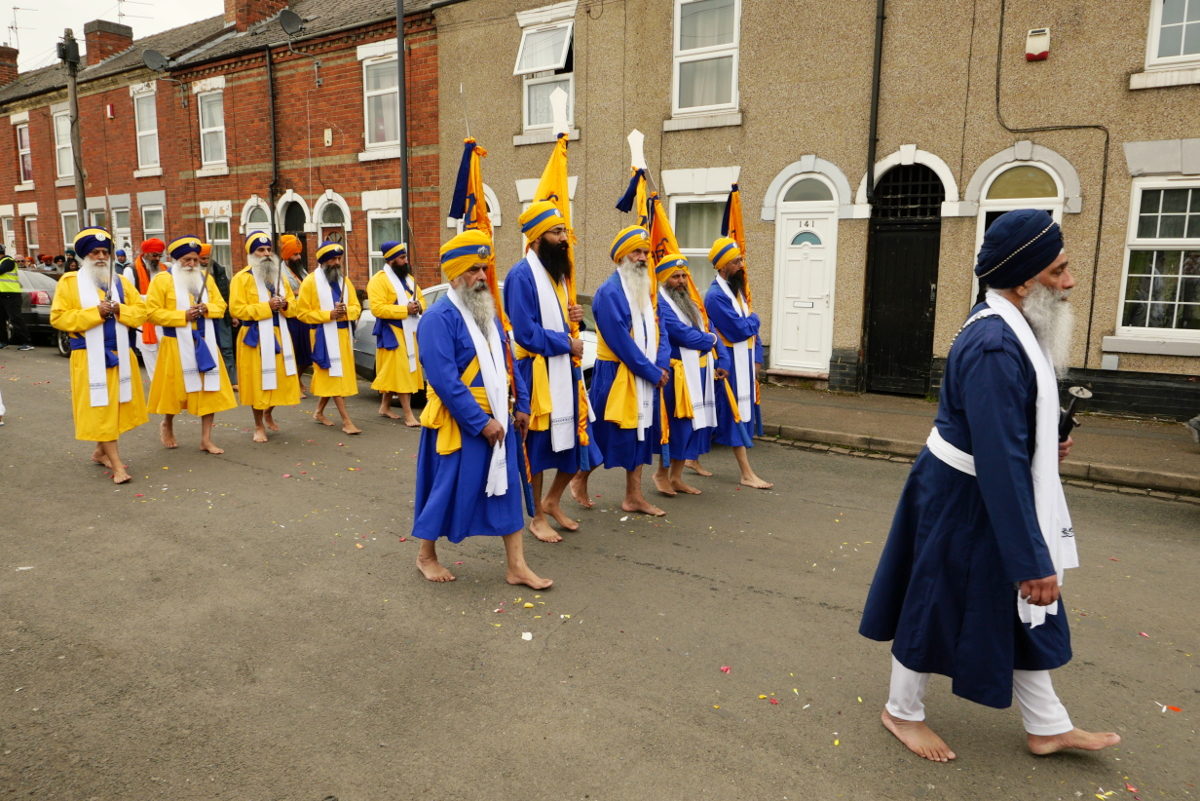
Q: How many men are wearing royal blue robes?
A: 5